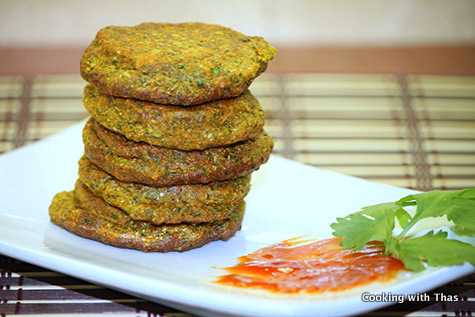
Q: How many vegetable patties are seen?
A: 5